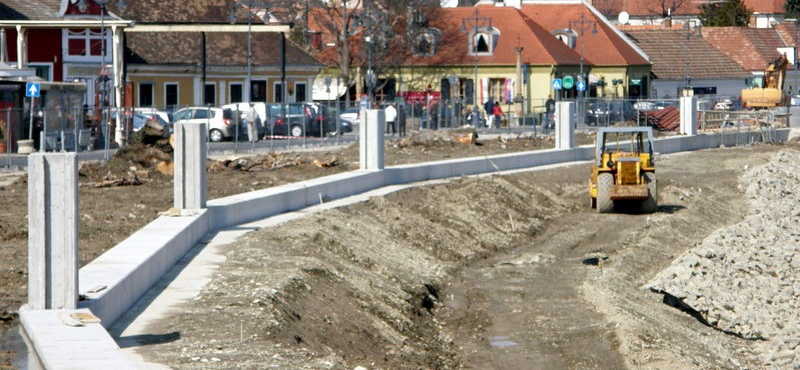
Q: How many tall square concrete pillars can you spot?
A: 5